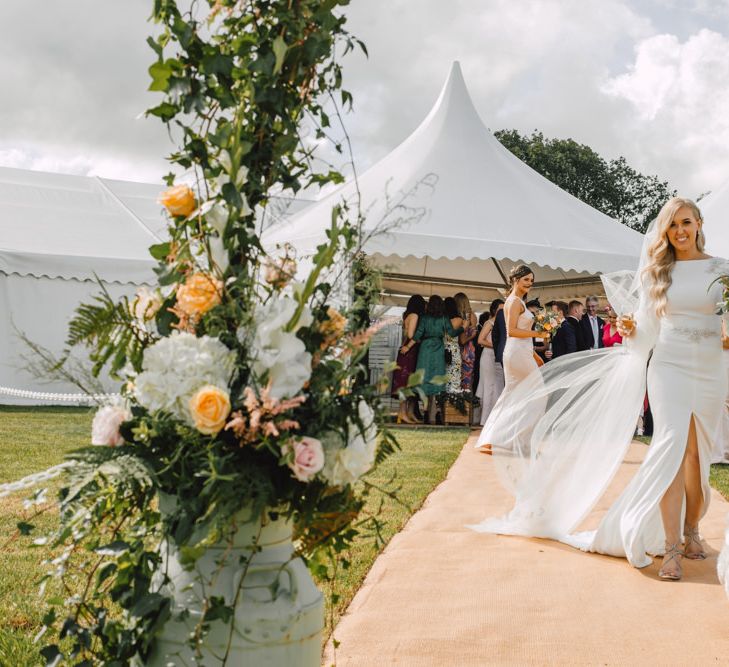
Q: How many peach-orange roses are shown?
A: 3